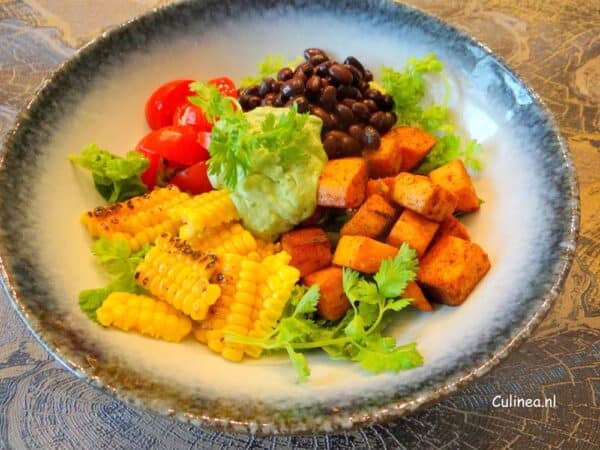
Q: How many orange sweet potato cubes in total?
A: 14